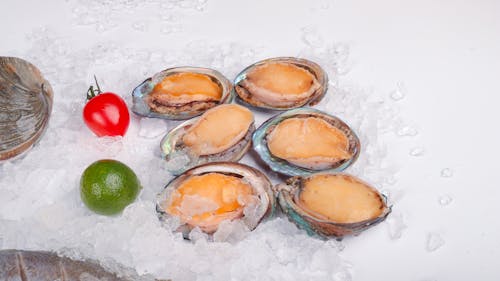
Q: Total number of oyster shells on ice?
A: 6